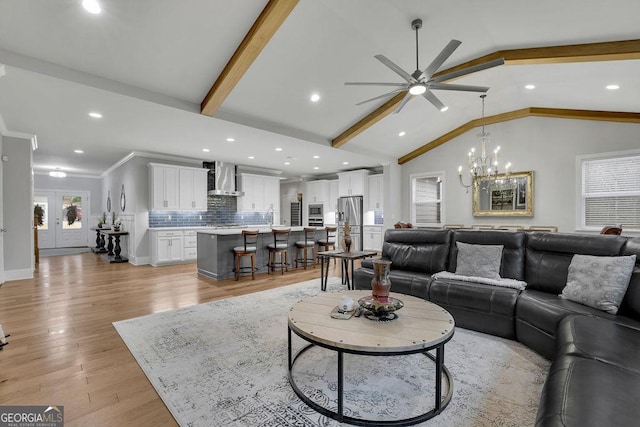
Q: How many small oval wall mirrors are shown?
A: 2